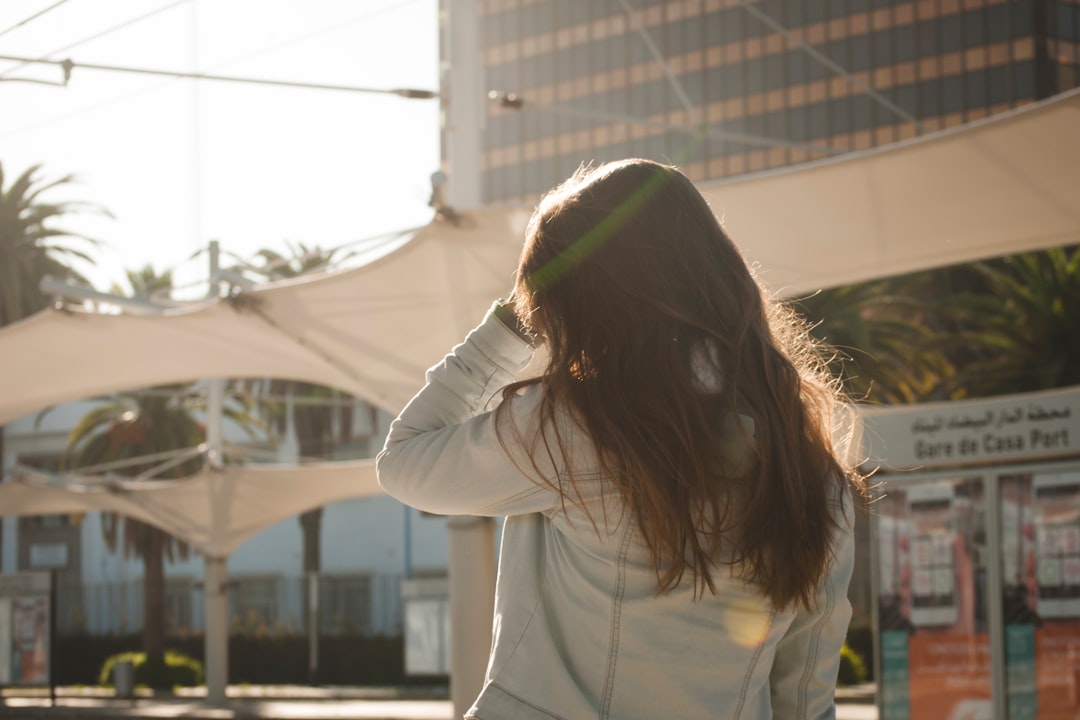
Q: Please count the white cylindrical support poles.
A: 2